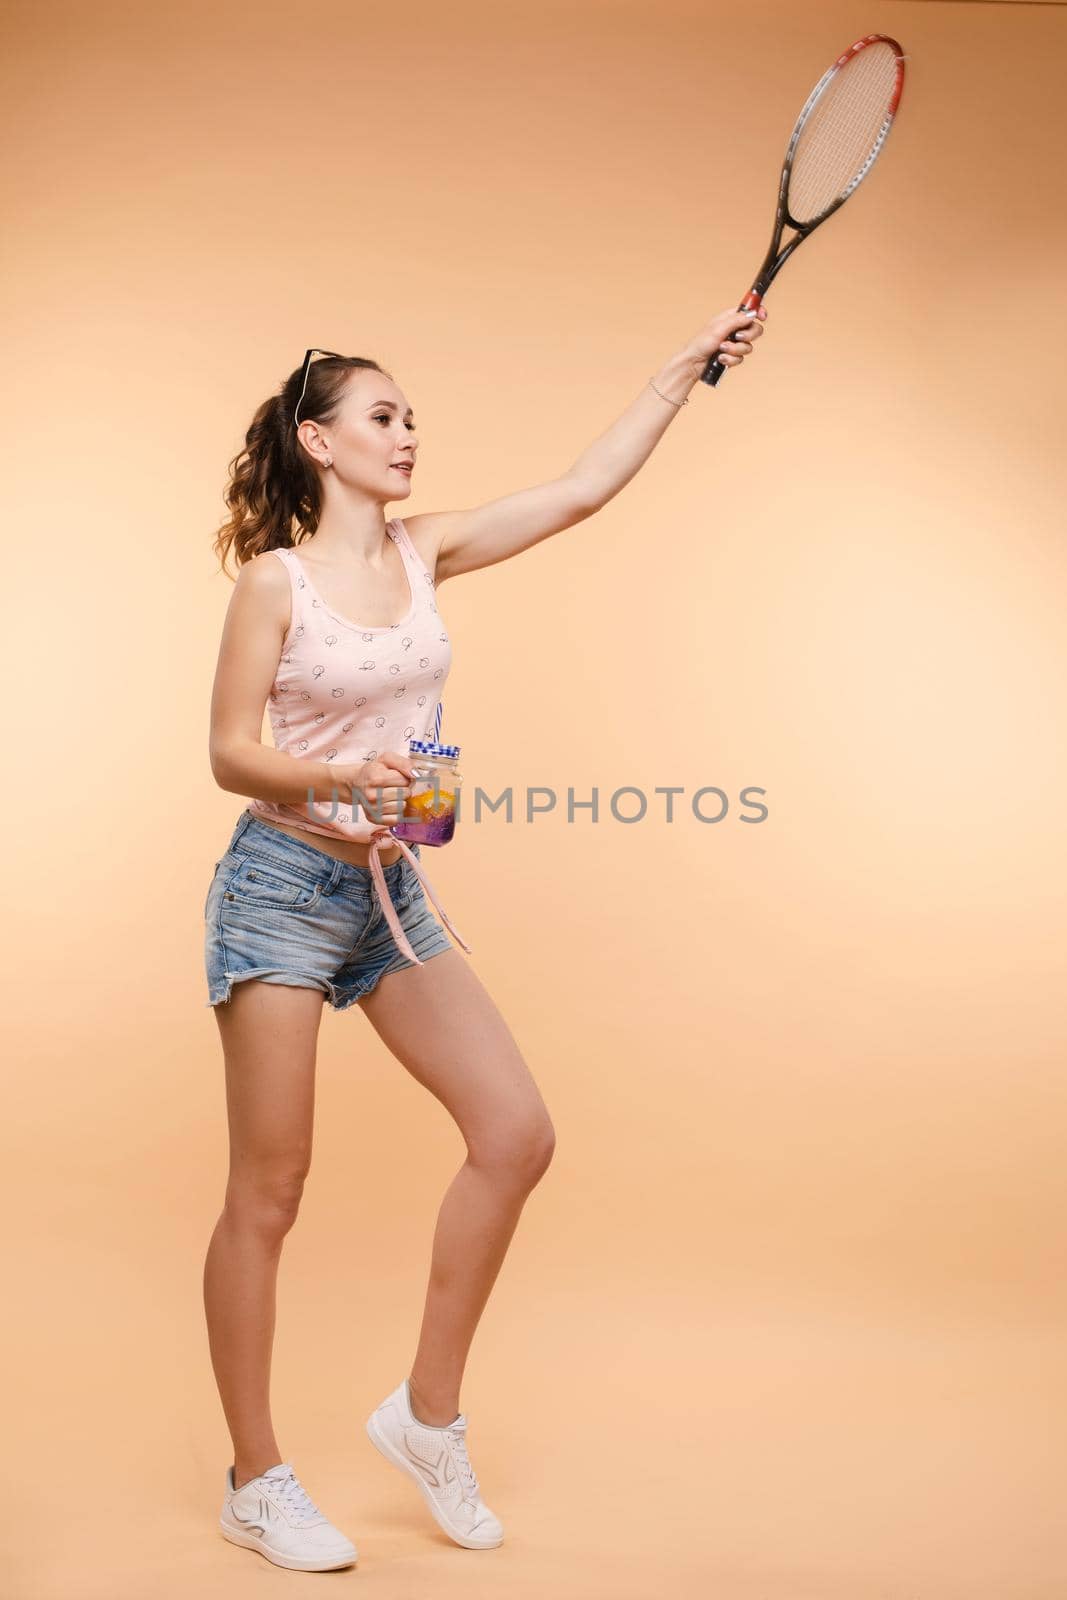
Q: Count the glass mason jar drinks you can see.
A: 1